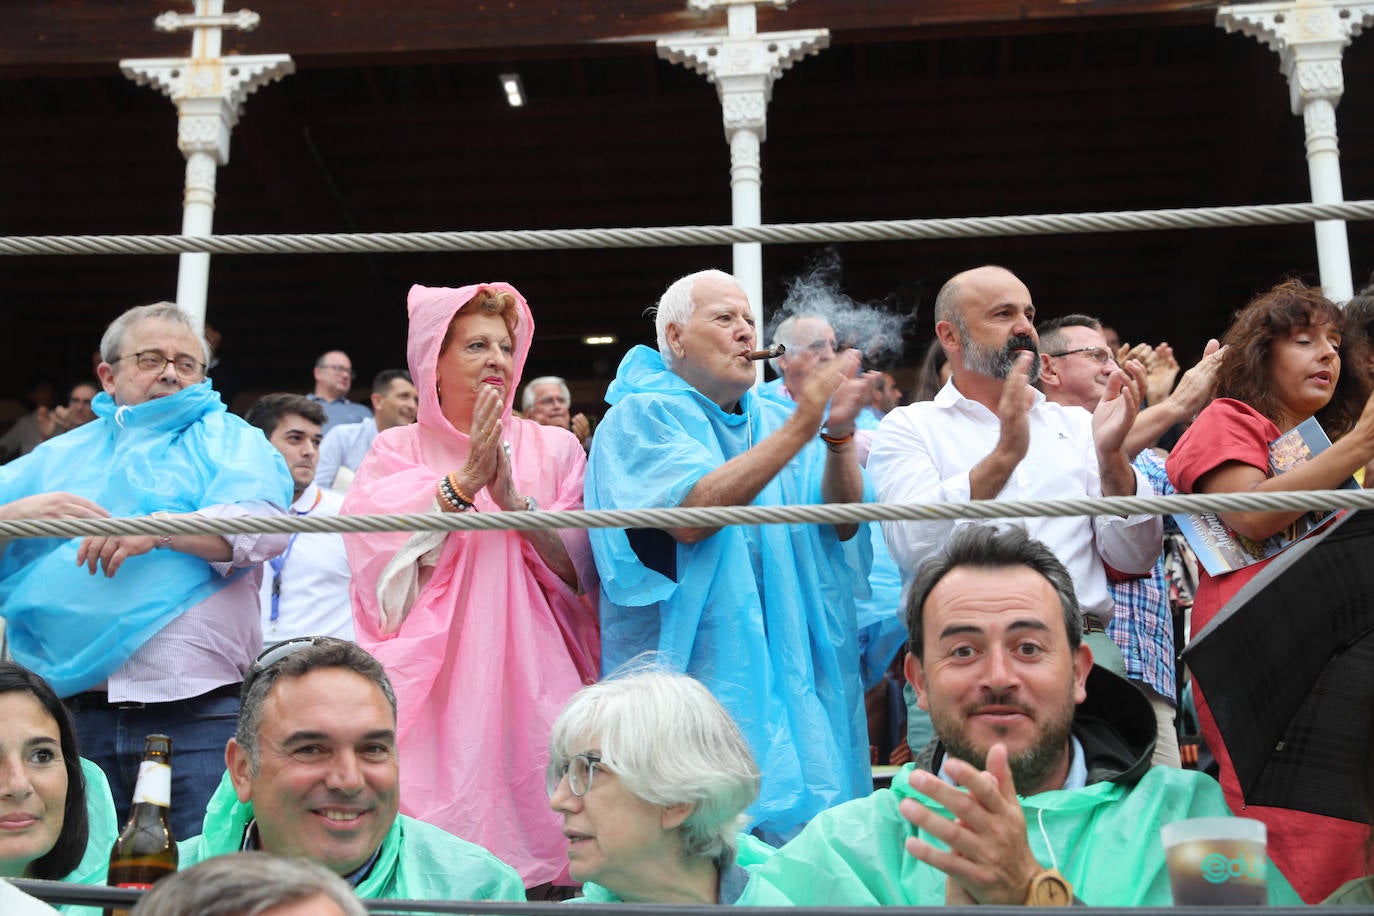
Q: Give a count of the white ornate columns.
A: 3